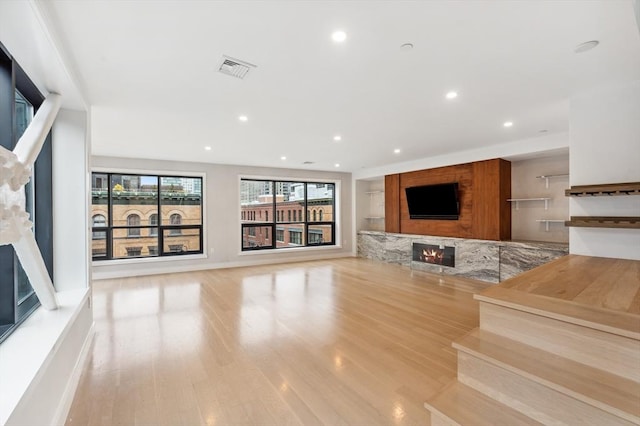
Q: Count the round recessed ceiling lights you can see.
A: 9